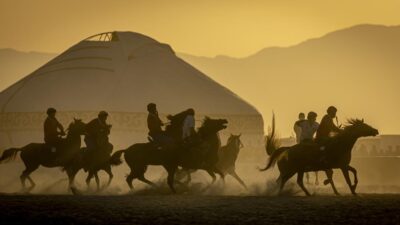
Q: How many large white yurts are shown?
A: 1